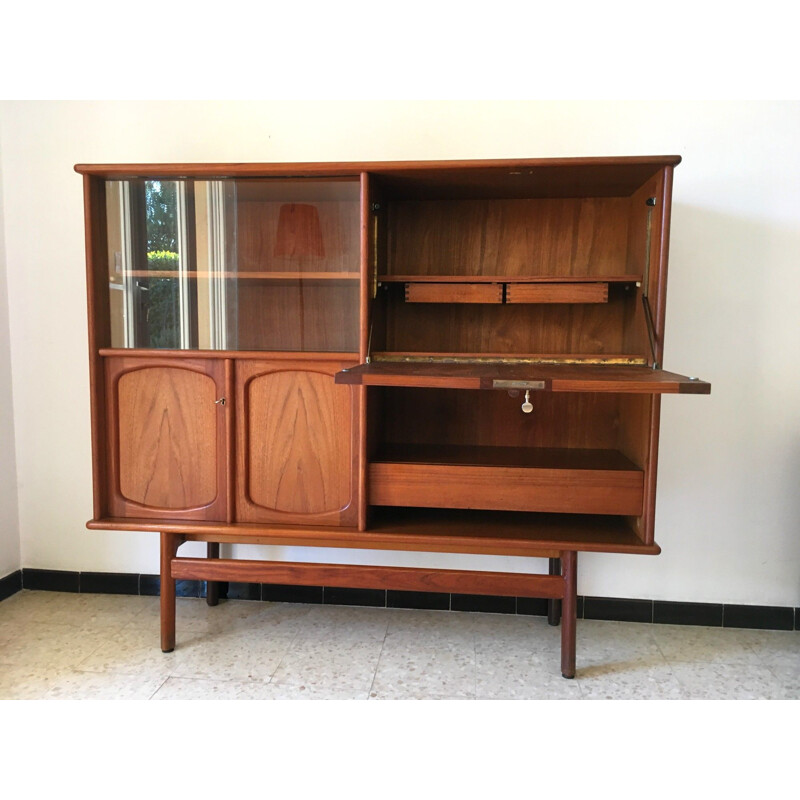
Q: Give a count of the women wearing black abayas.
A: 0